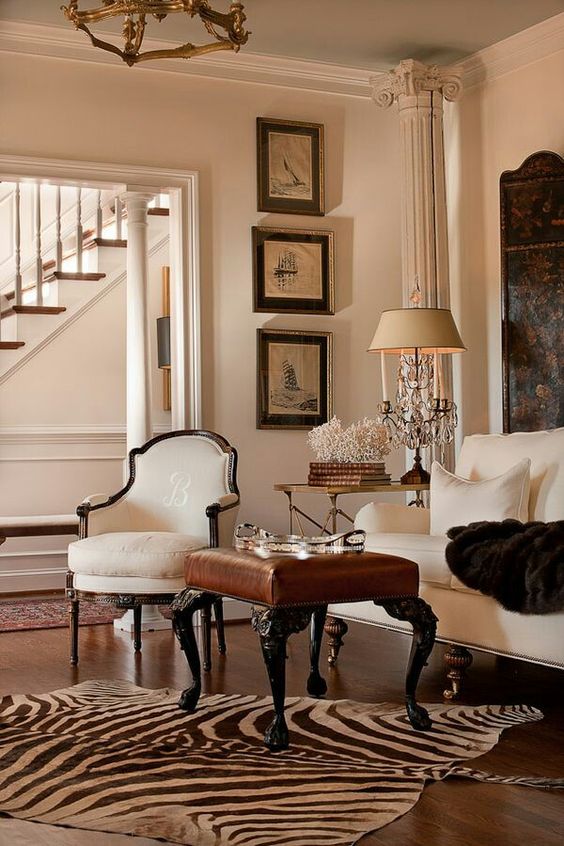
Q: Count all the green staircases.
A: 0